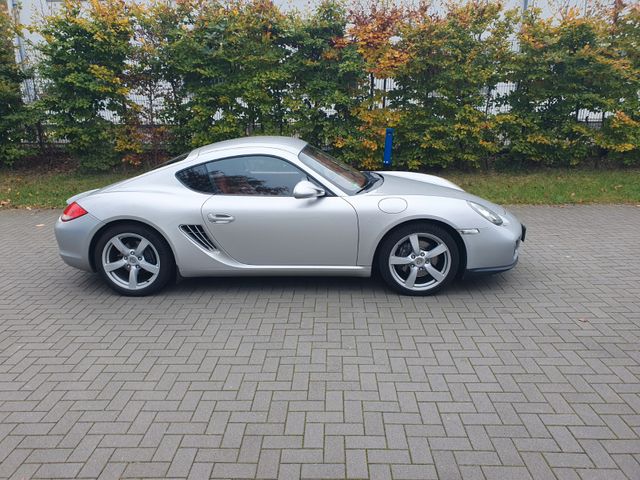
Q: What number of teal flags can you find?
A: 0